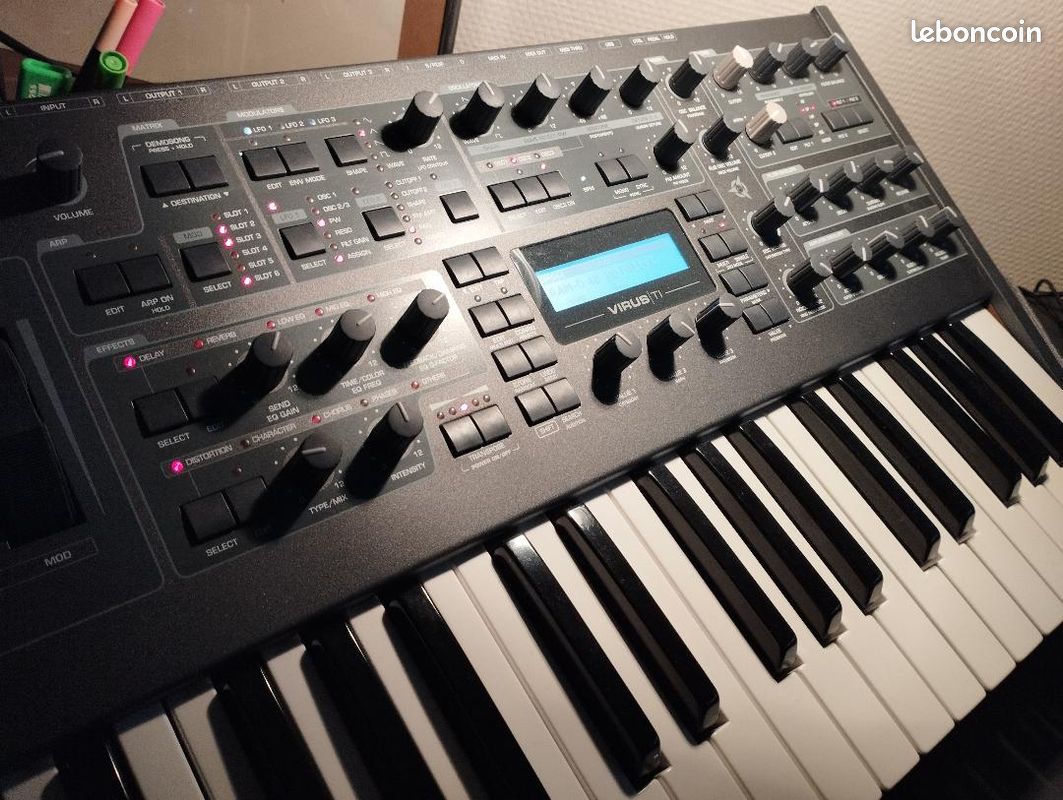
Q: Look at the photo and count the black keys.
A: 14